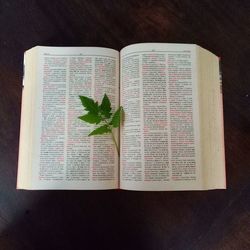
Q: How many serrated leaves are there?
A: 5